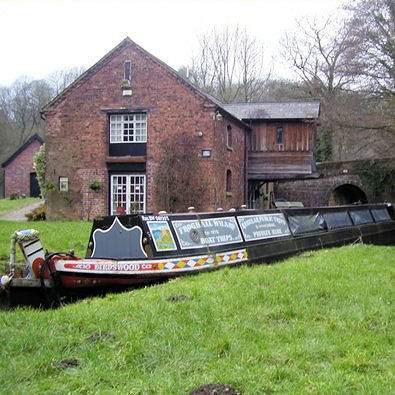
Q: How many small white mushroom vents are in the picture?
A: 5